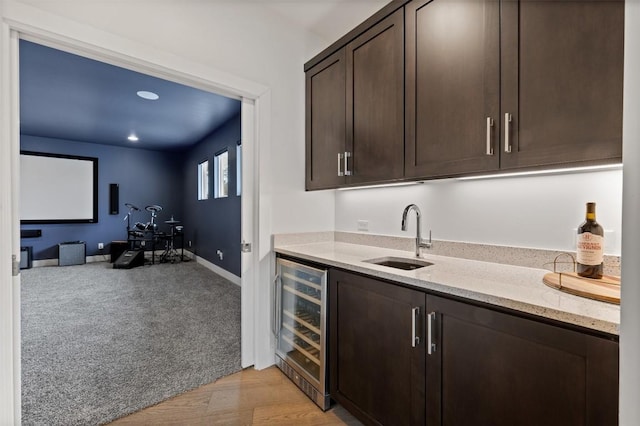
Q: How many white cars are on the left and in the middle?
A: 0